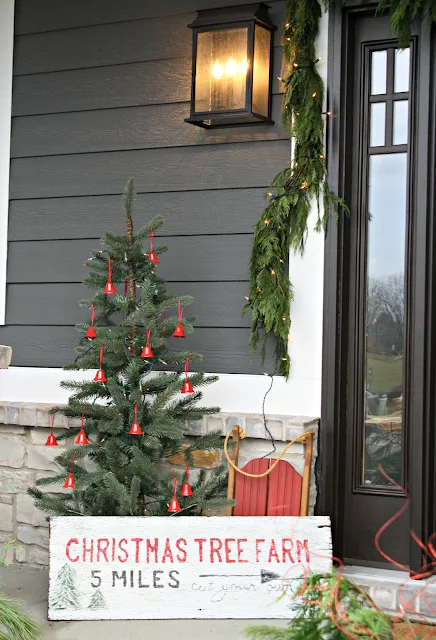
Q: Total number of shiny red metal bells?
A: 13